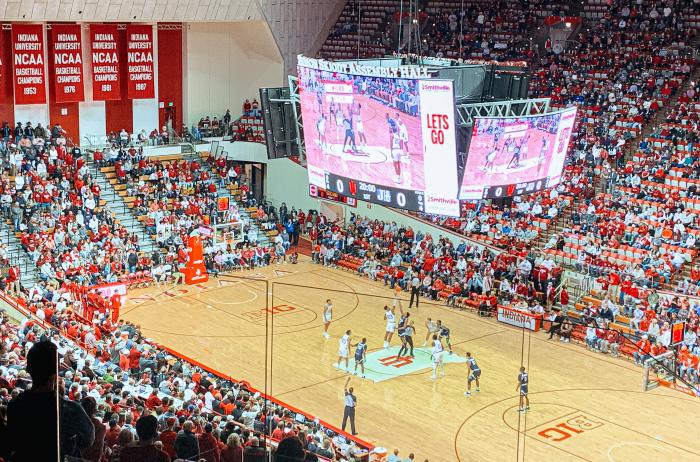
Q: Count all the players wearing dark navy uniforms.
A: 5